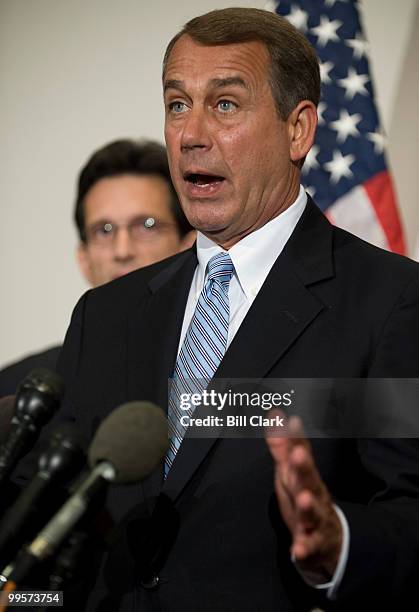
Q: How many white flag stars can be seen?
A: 13